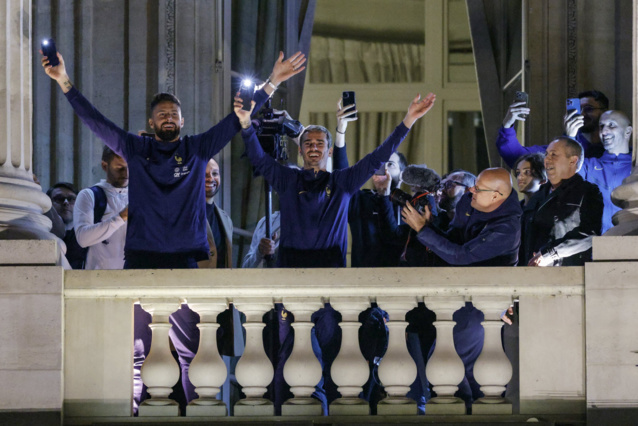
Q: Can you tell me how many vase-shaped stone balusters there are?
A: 8